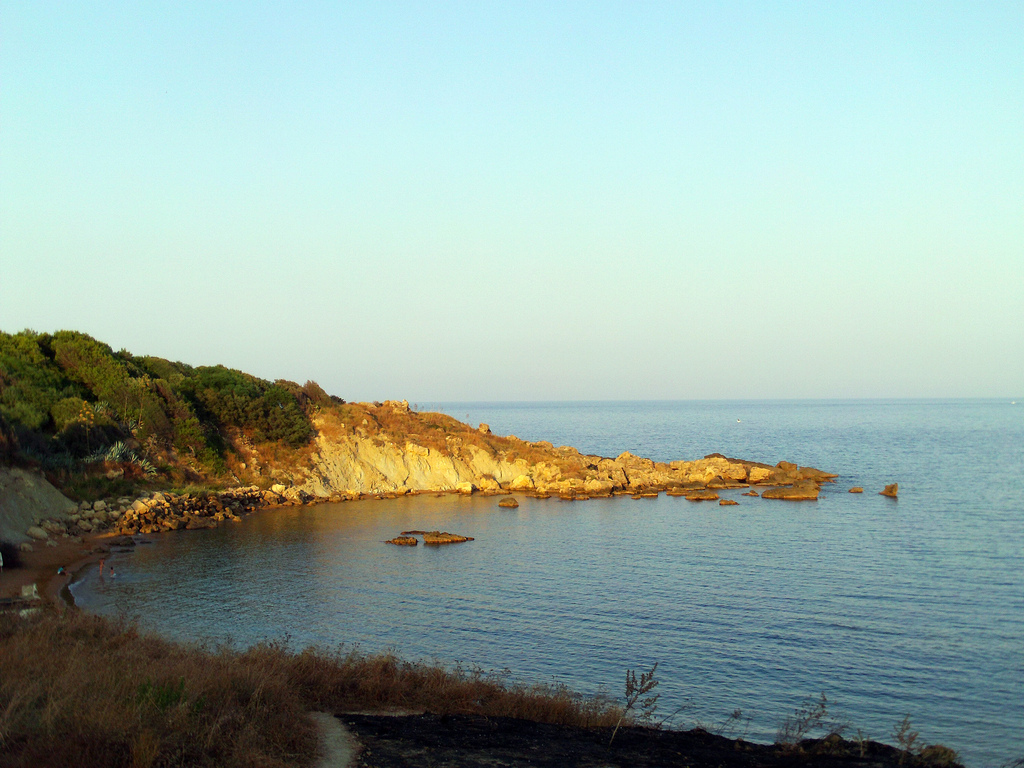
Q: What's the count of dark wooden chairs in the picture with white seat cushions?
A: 0